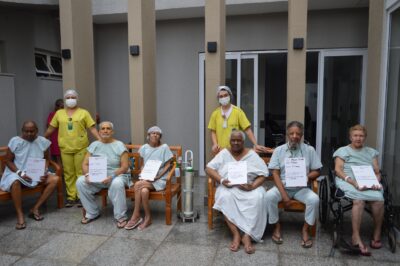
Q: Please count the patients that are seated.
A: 6